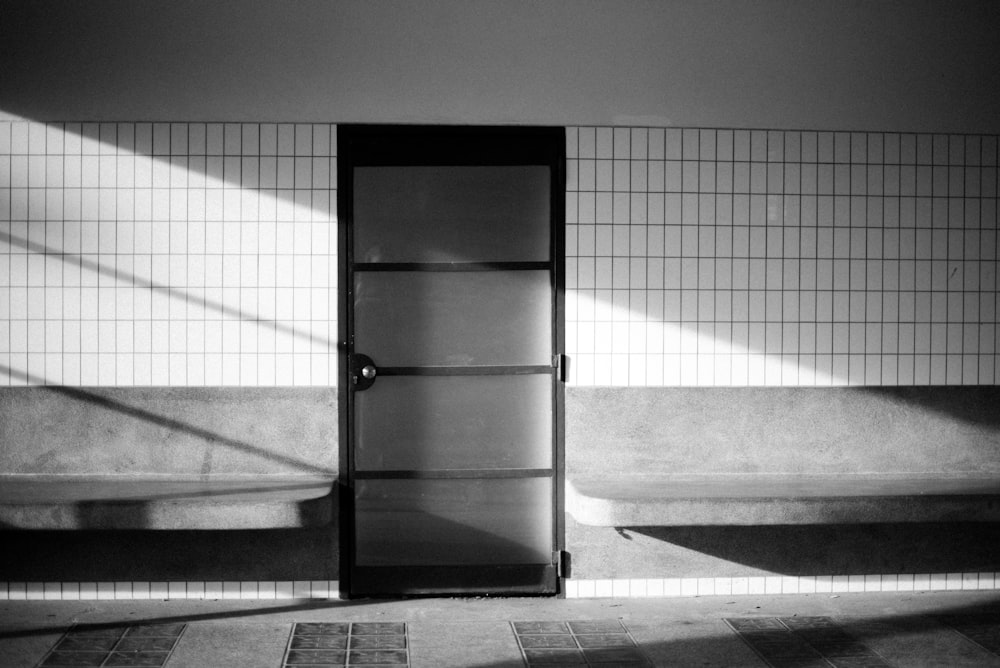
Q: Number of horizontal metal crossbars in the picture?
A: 3